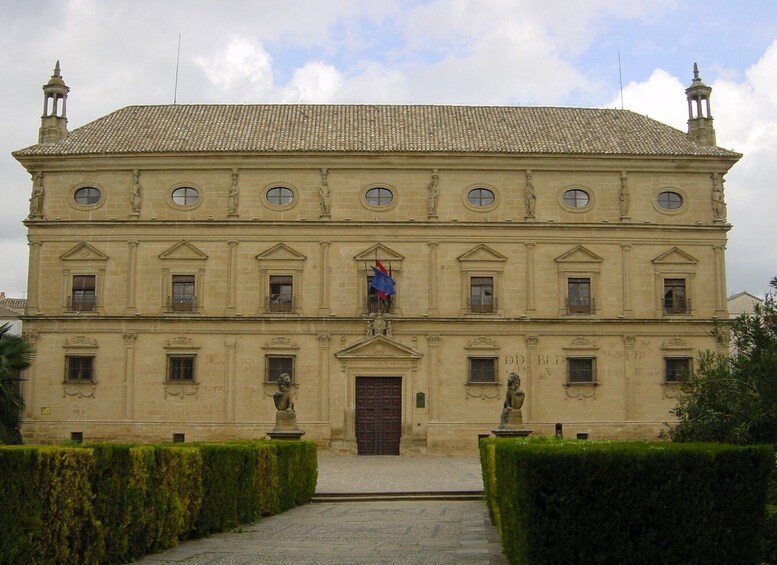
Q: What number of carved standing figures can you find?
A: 8